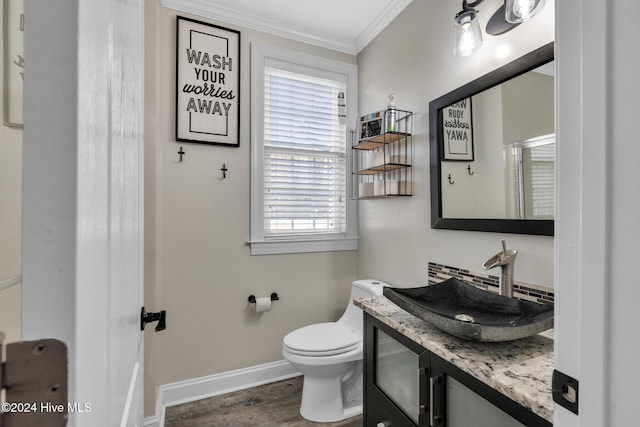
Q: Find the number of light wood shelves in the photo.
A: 3